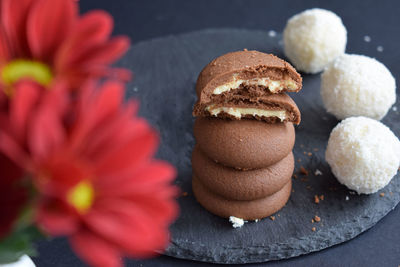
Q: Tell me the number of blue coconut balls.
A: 0